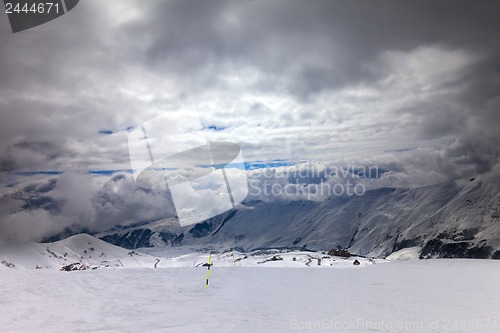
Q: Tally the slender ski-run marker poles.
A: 2